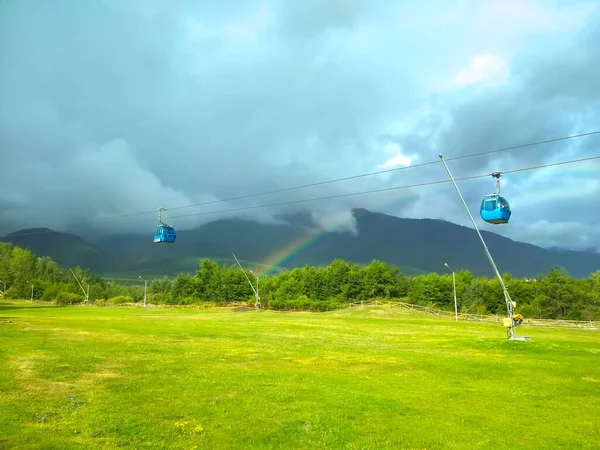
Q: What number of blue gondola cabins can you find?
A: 2